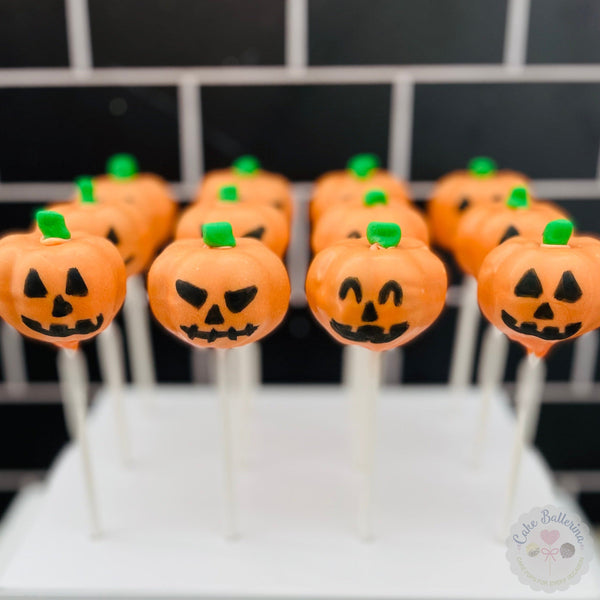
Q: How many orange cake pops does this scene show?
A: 12